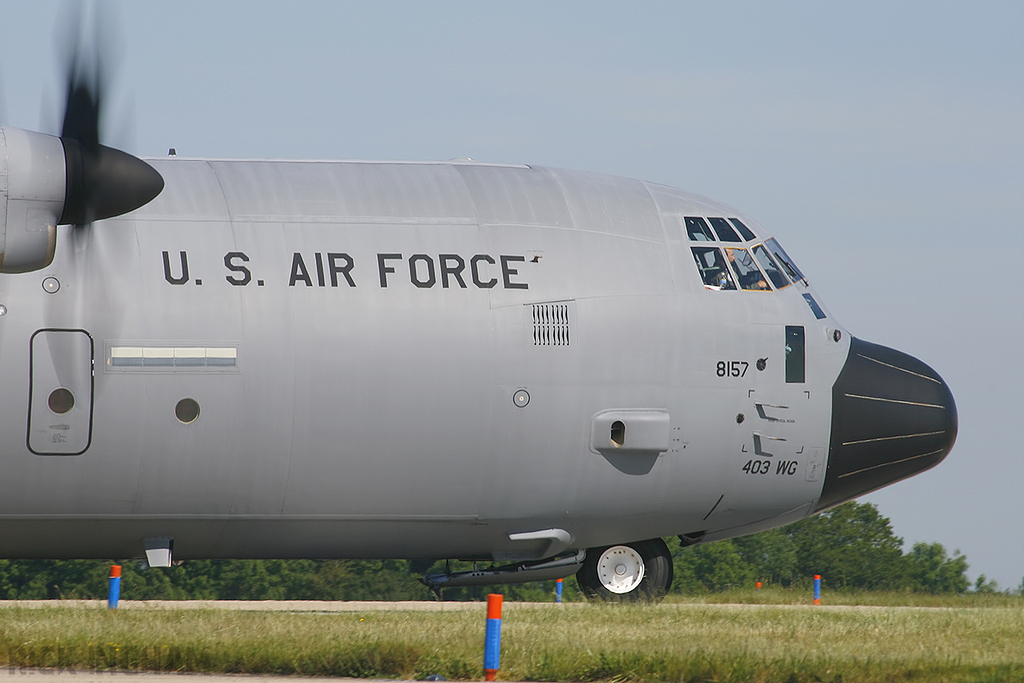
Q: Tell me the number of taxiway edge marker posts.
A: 5